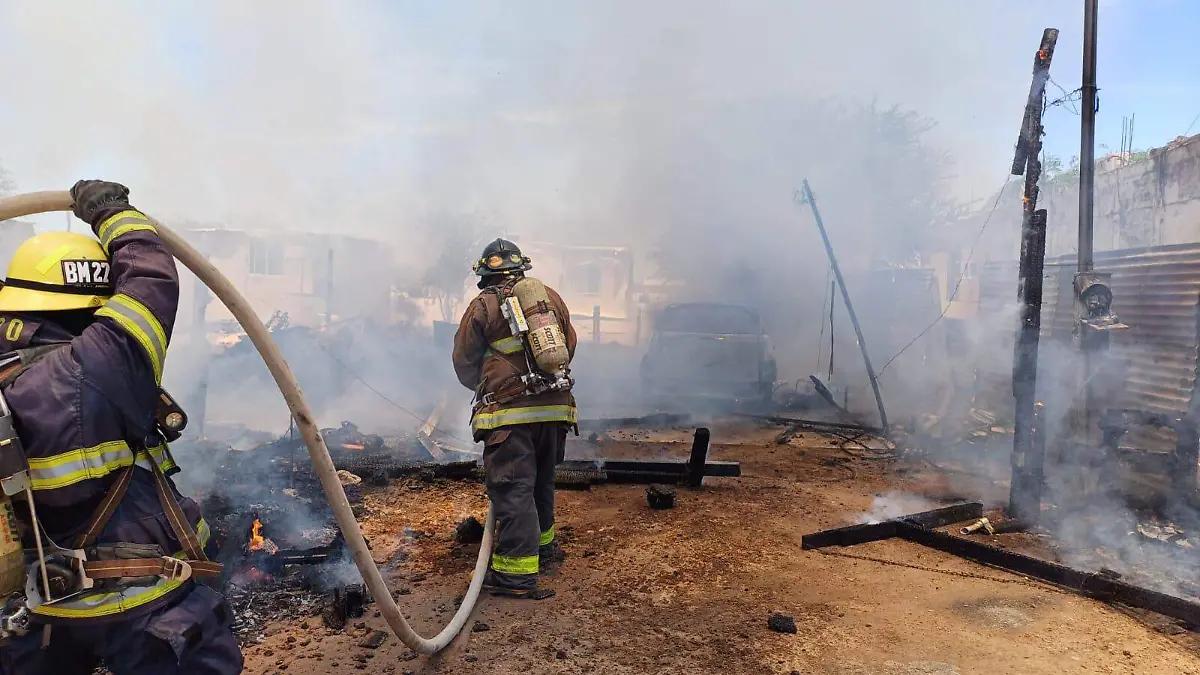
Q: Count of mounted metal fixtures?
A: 1